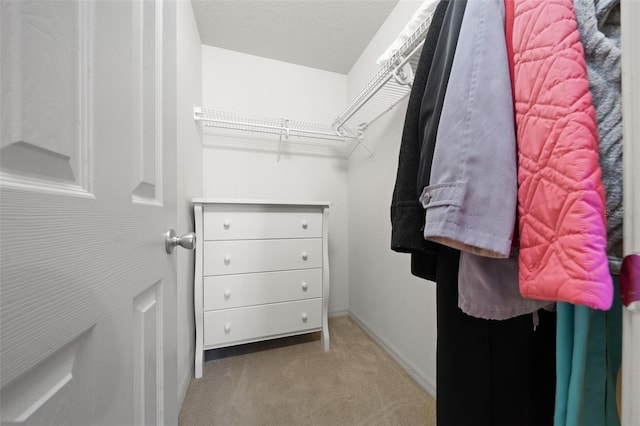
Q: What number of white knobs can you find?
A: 8